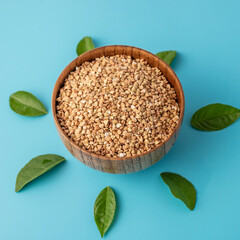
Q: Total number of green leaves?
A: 7